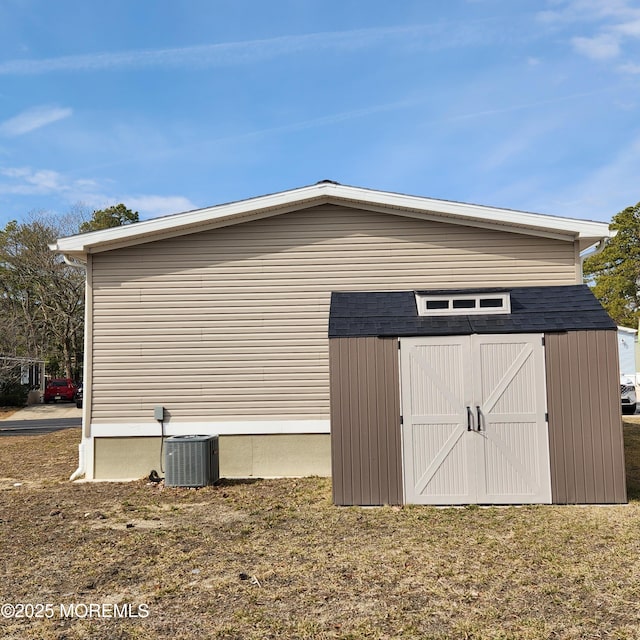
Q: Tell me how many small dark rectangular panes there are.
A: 3